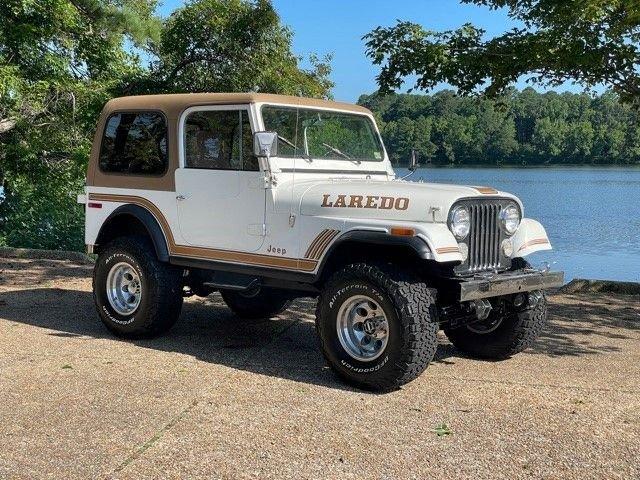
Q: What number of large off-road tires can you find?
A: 4